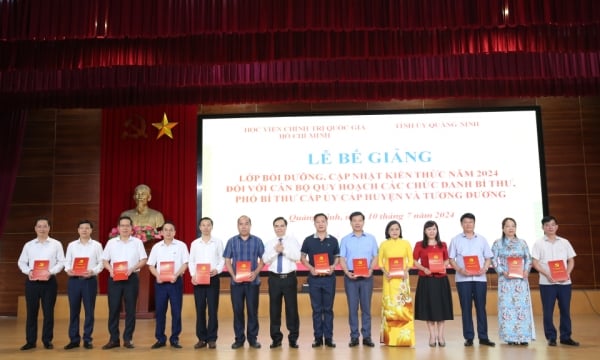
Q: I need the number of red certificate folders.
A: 13